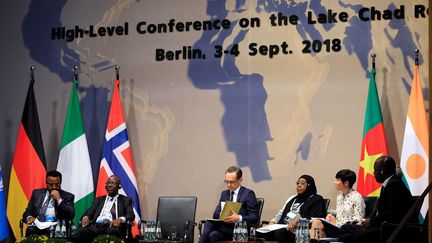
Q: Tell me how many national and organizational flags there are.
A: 6